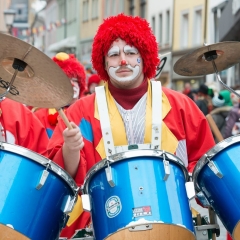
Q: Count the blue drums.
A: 3